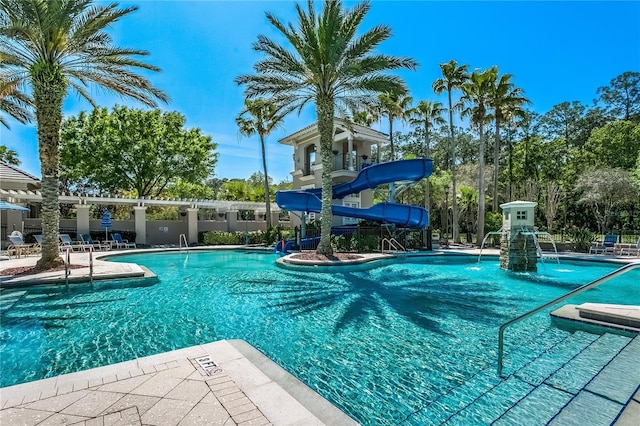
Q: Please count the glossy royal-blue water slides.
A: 1